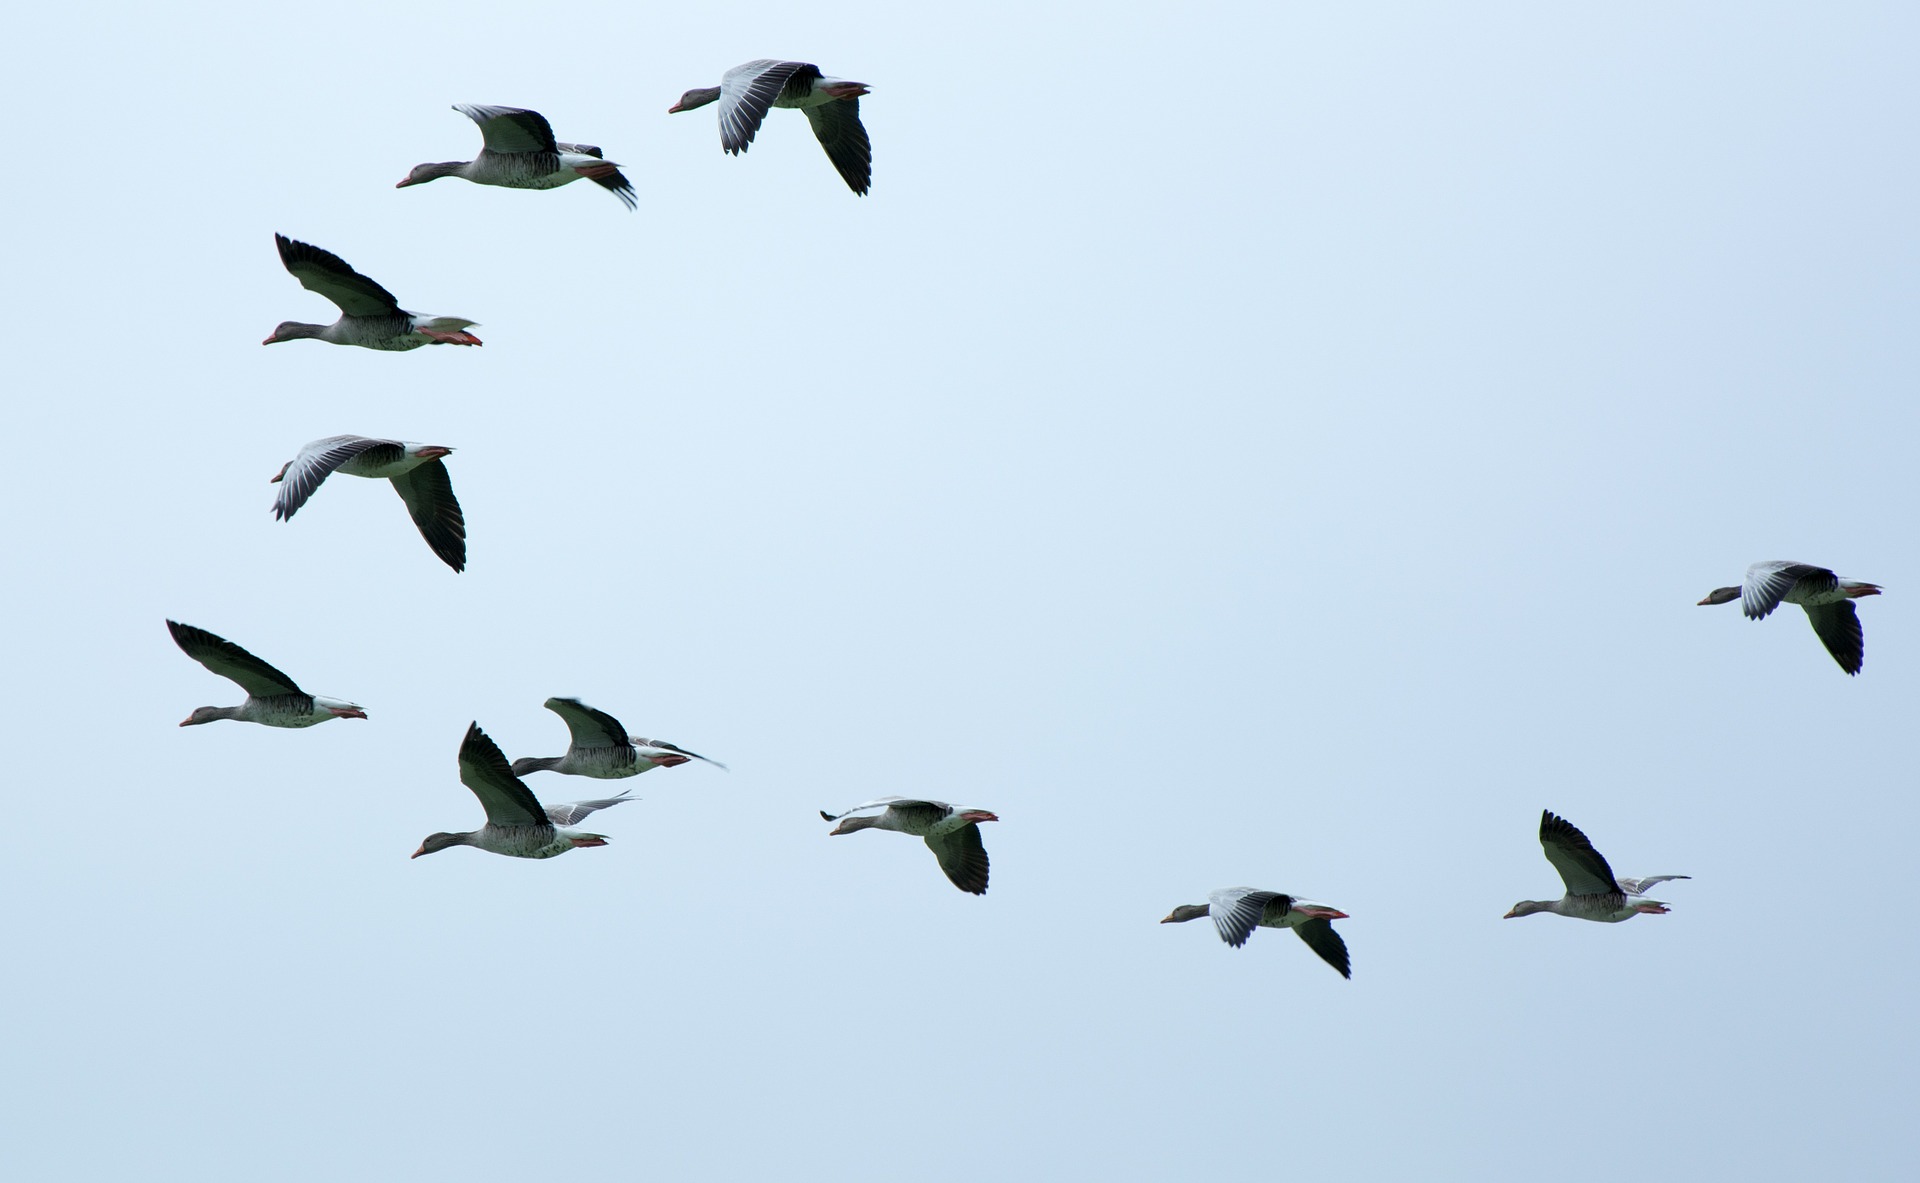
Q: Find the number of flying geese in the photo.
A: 11